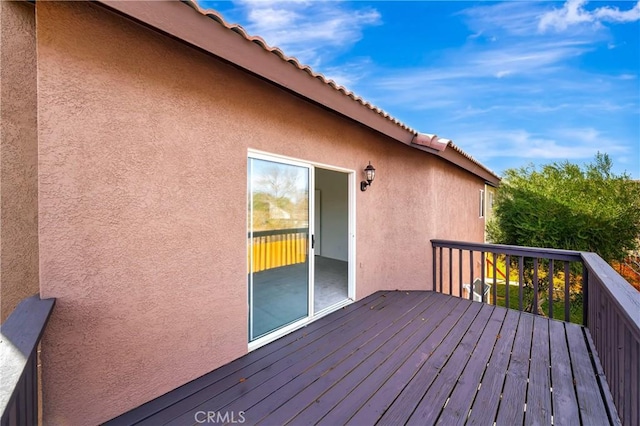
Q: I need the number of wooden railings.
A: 3